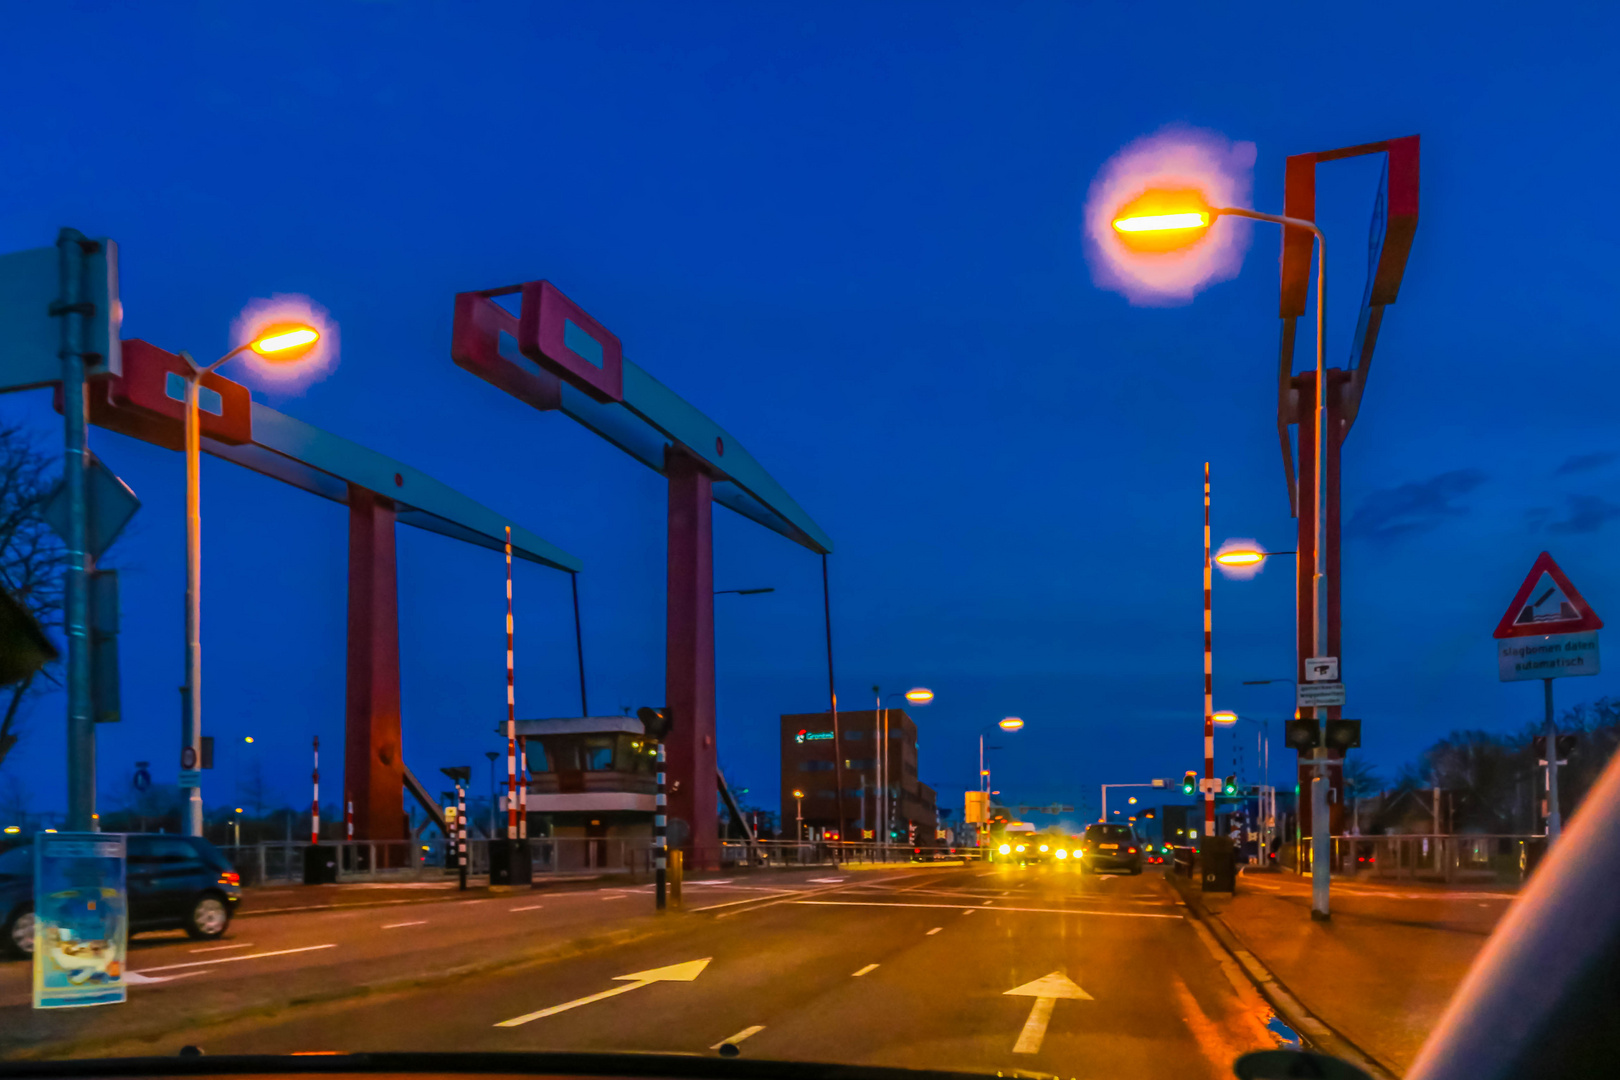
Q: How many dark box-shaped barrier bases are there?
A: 3